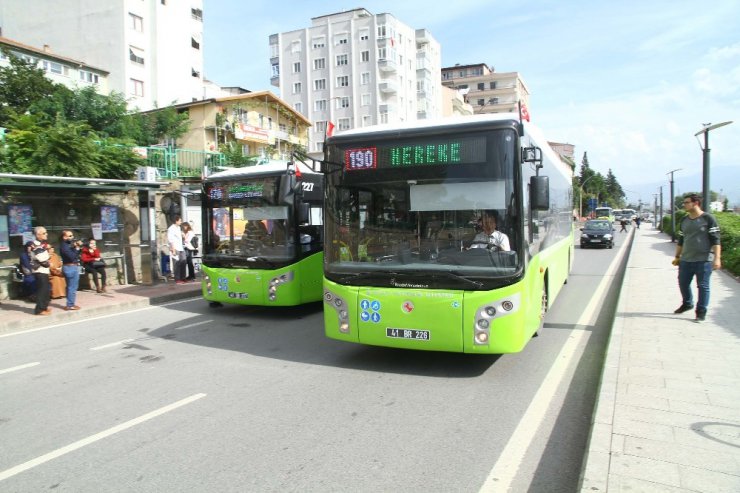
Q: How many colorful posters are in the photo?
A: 2